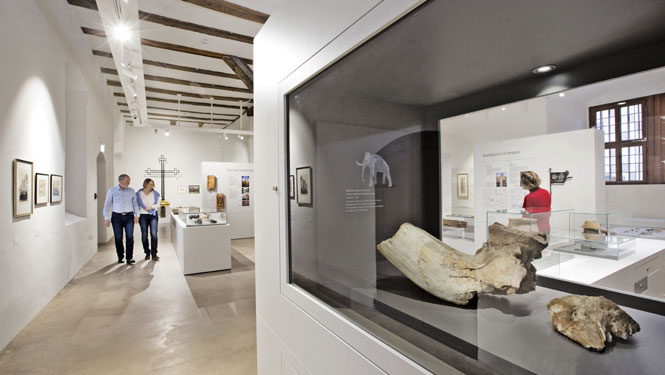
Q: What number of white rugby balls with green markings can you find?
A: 0